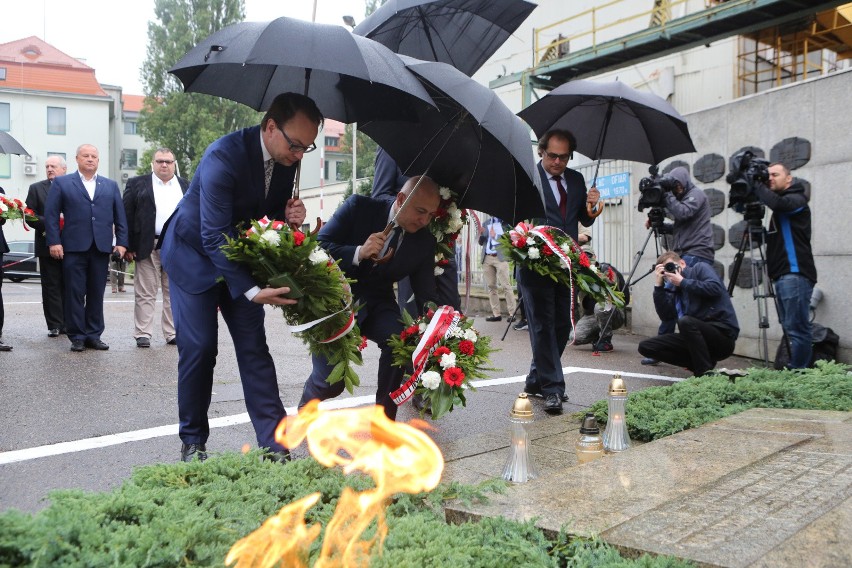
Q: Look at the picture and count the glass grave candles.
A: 3